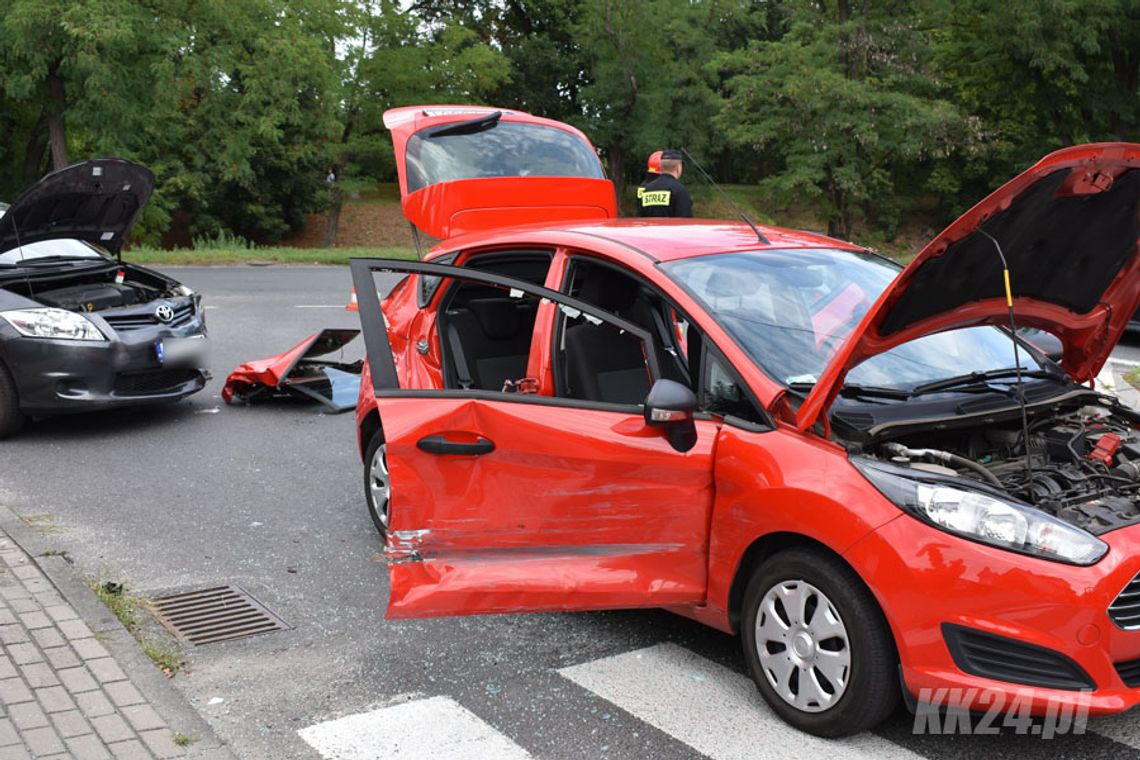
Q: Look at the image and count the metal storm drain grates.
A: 1